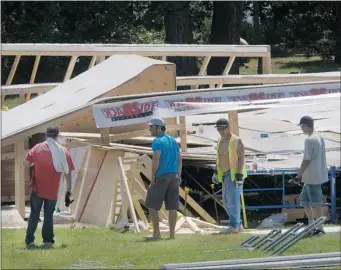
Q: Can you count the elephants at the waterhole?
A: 0